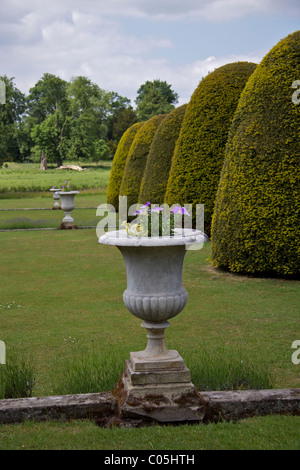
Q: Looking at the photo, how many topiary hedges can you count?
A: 5